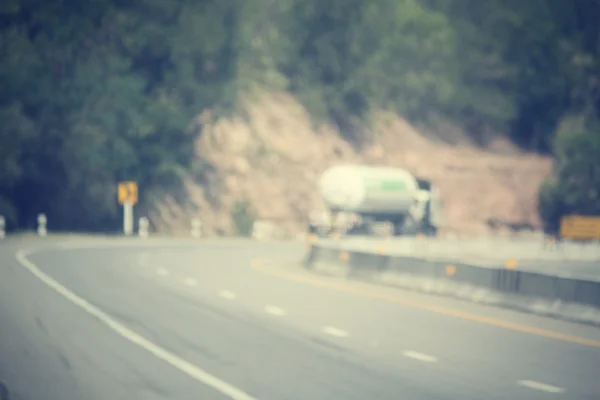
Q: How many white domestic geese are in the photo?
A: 0